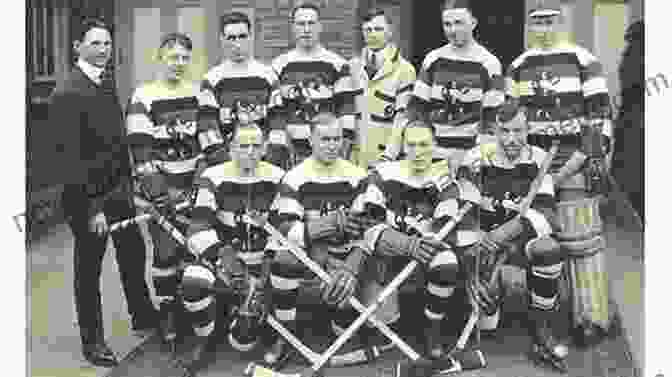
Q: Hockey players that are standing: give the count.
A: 5